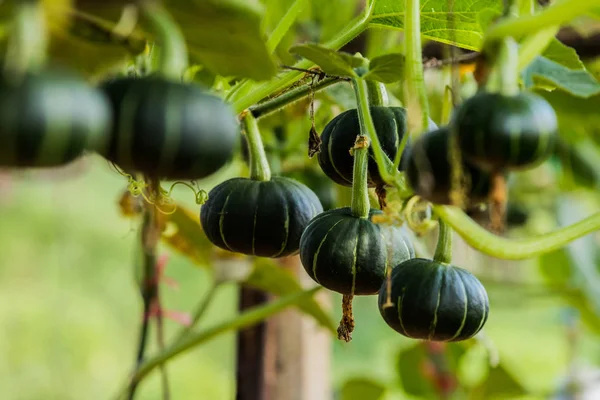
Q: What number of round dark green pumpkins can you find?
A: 8